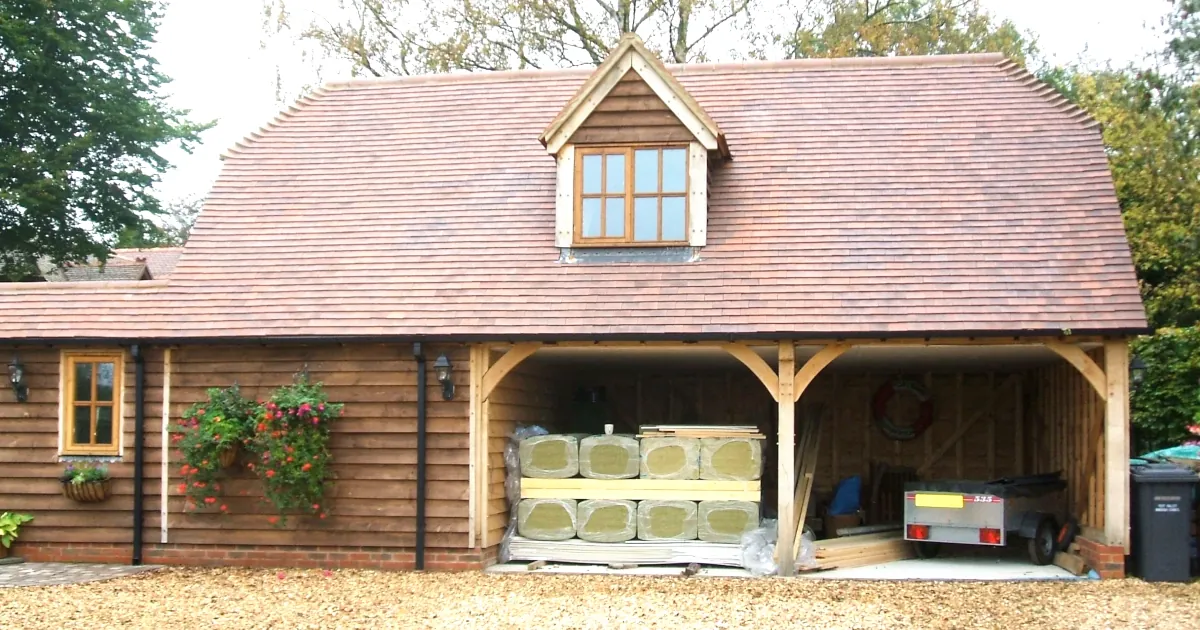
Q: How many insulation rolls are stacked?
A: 8